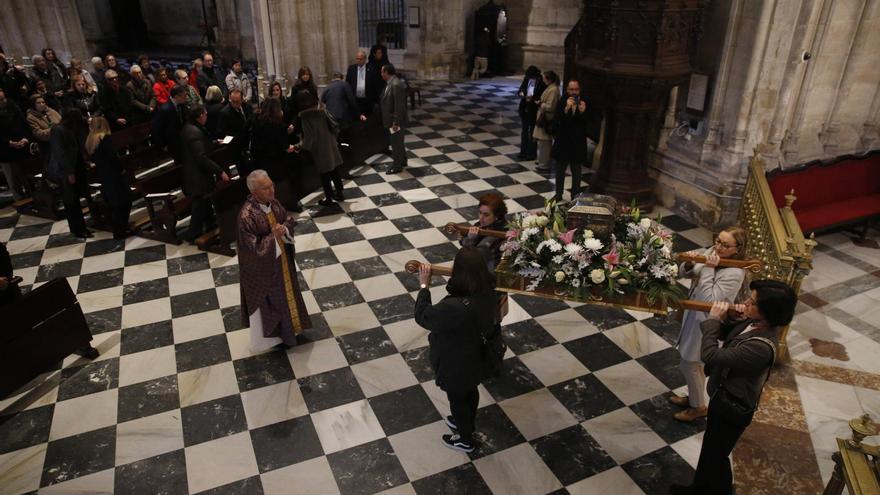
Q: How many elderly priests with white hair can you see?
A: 1